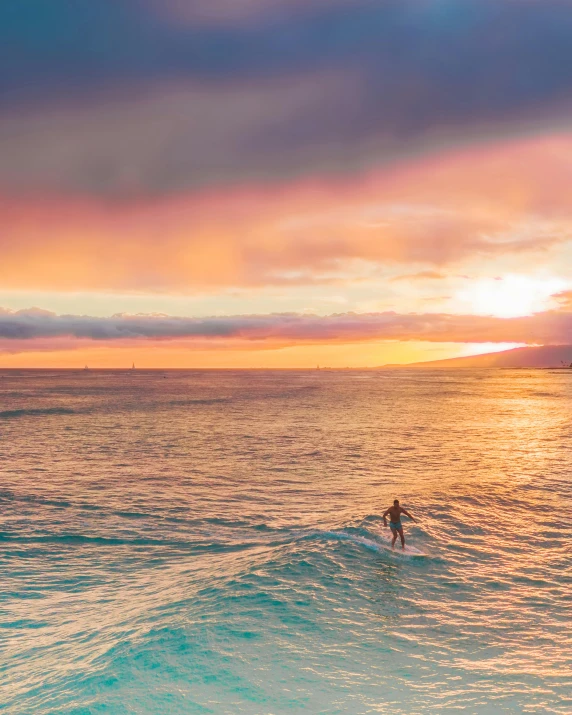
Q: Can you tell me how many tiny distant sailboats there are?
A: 3